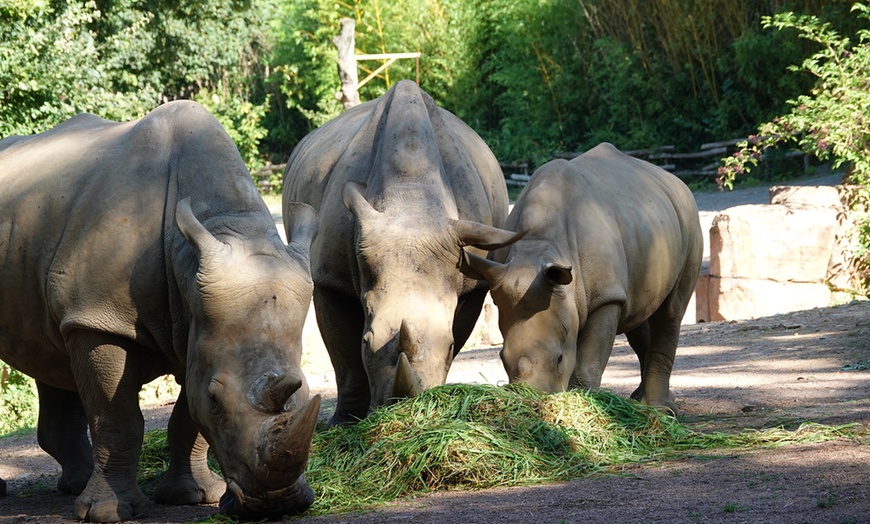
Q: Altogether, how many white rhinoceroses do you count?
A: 3